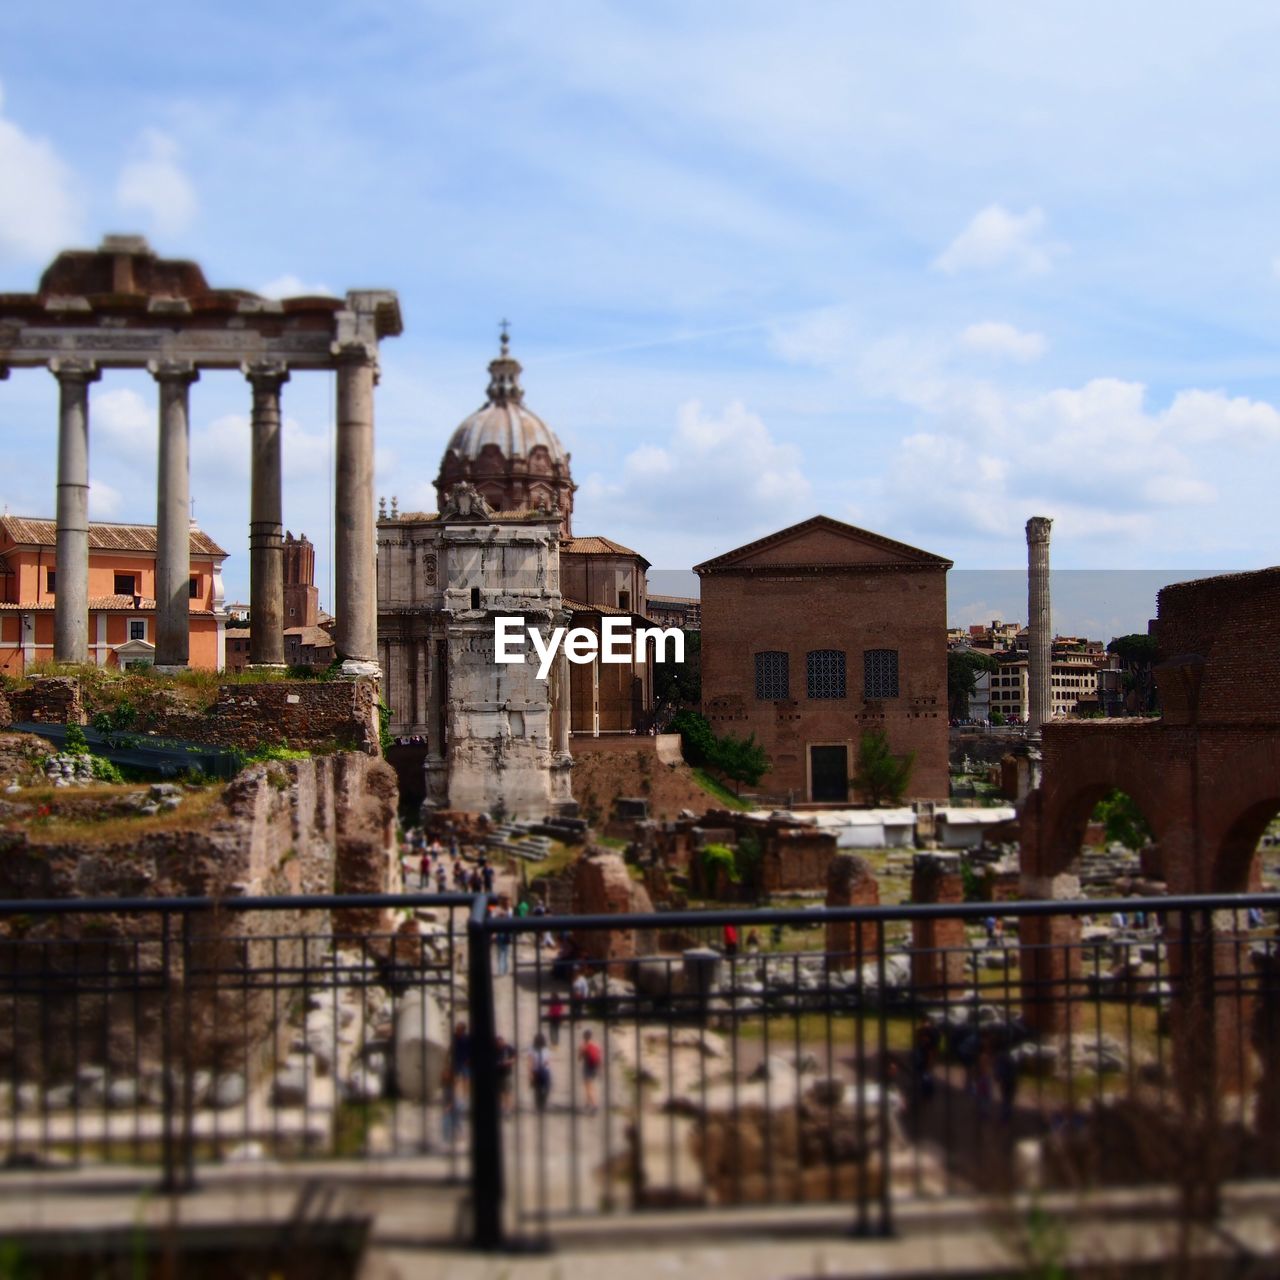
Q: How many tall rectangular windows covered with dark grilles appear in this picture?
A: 3